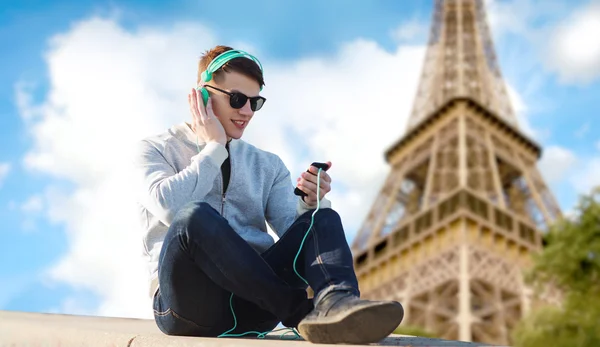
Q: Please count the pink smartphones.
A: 0